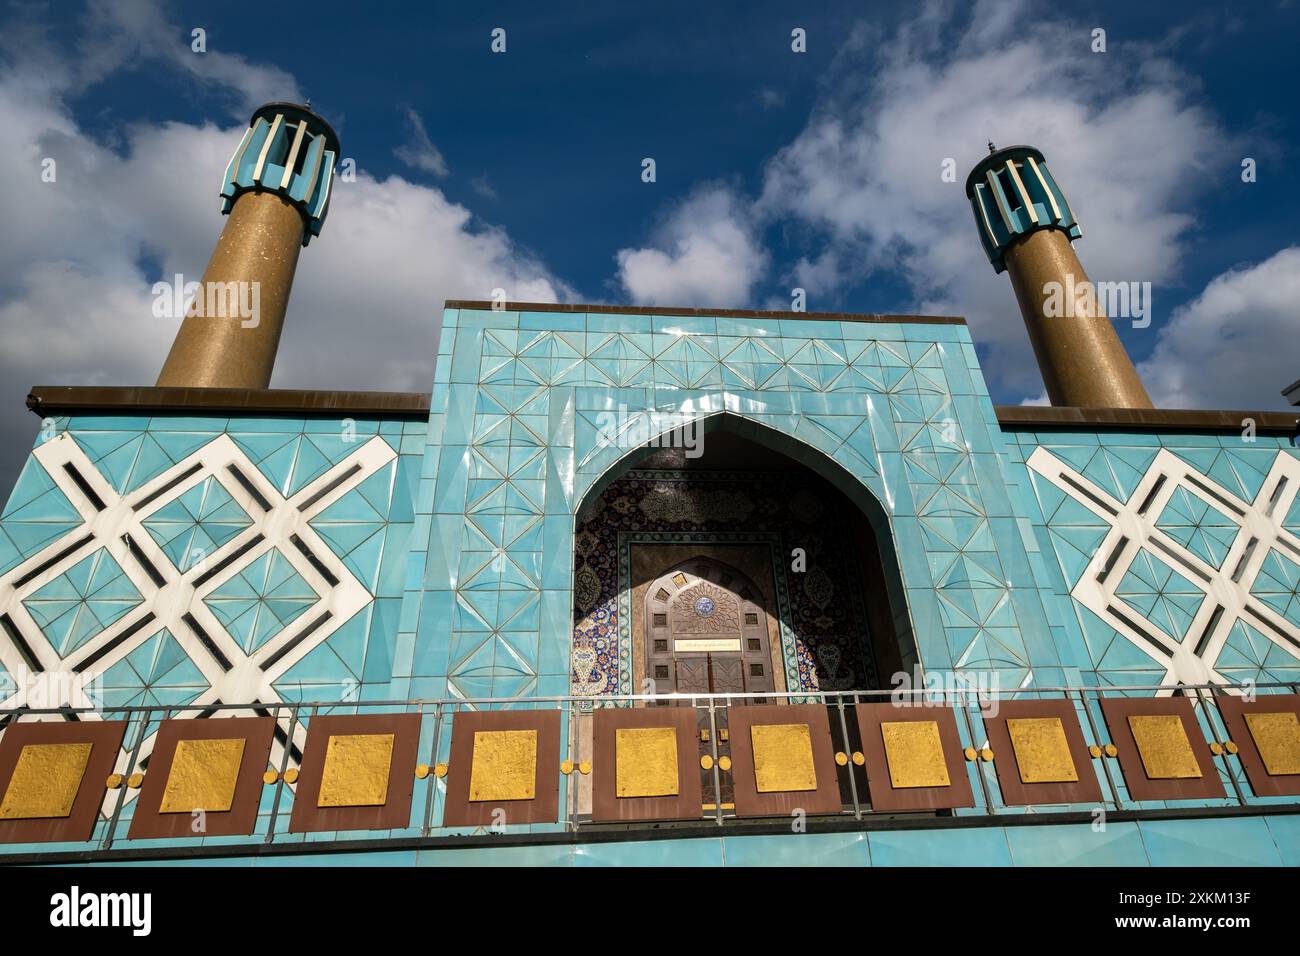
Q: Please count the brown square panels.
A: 10